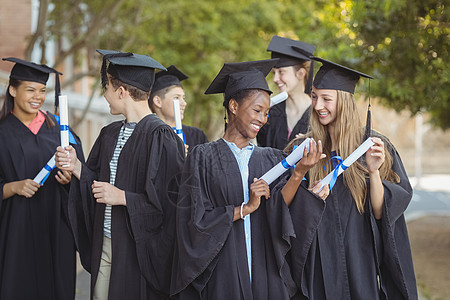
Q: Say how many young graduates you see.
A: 6